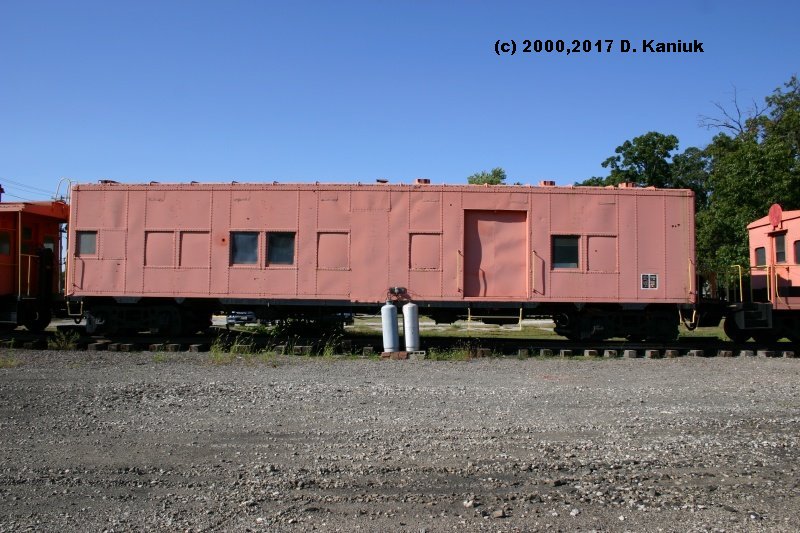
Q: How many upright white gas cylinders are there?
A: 2